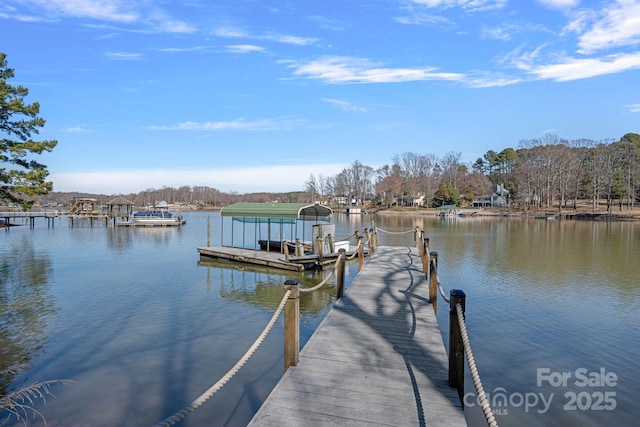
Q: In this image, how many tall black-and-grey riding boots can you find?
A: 0